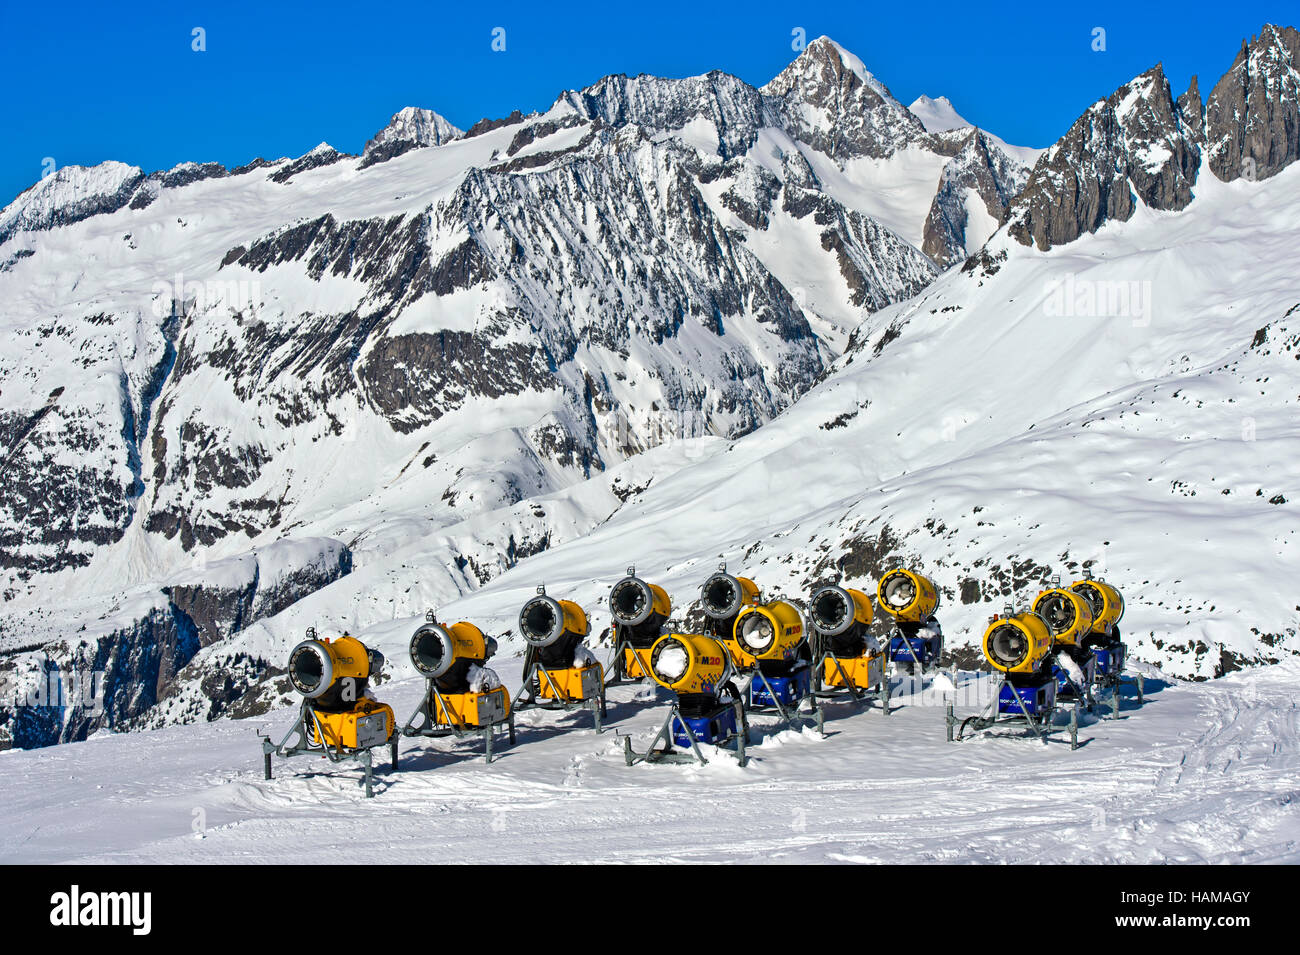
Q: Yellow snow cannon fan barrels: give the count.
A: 12